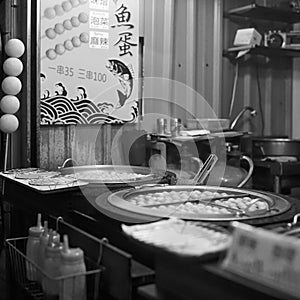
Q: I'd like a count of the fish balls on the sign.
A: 15